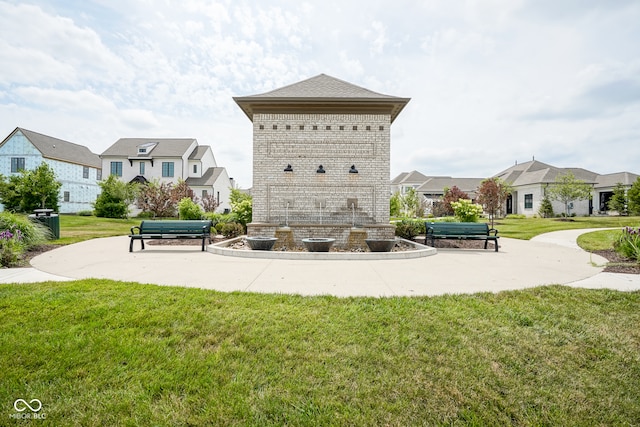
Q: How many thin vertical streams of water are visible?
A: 3